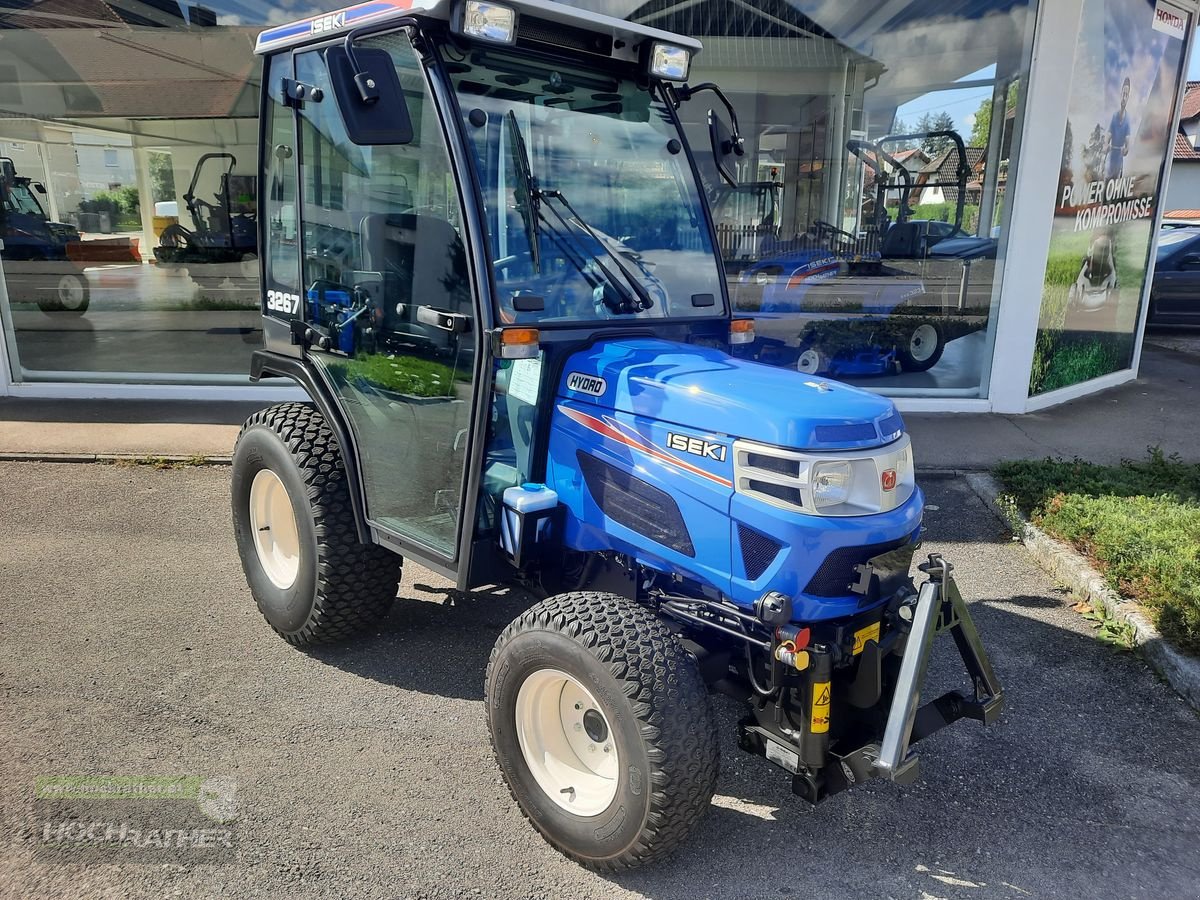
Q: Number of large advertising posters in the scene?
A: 1